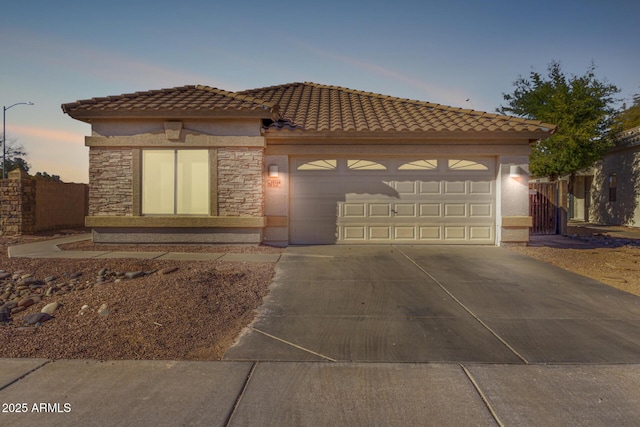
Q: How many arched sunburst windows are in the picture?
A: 4